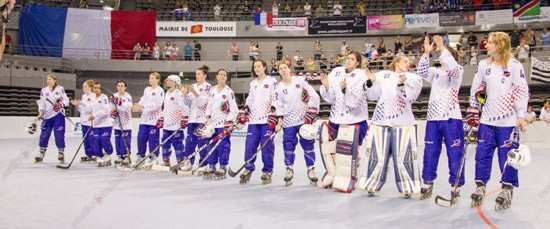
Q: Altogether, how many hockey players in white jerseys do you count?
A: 14